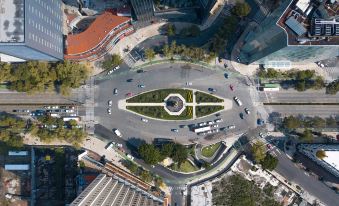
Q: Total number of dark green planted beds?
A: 4